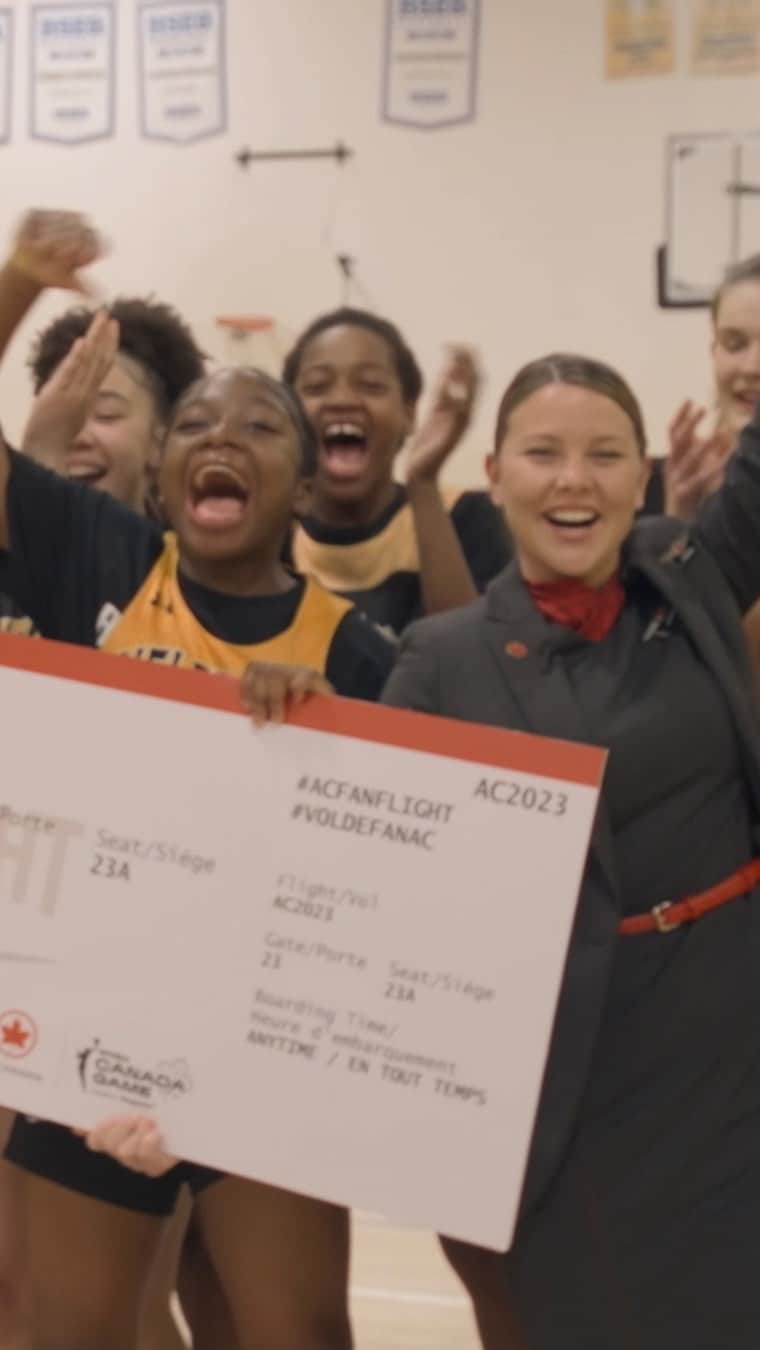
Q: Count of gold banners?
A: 2